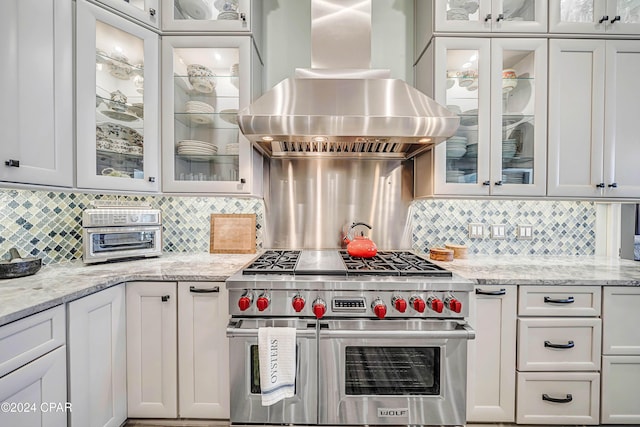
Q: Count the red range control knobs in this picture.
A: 9